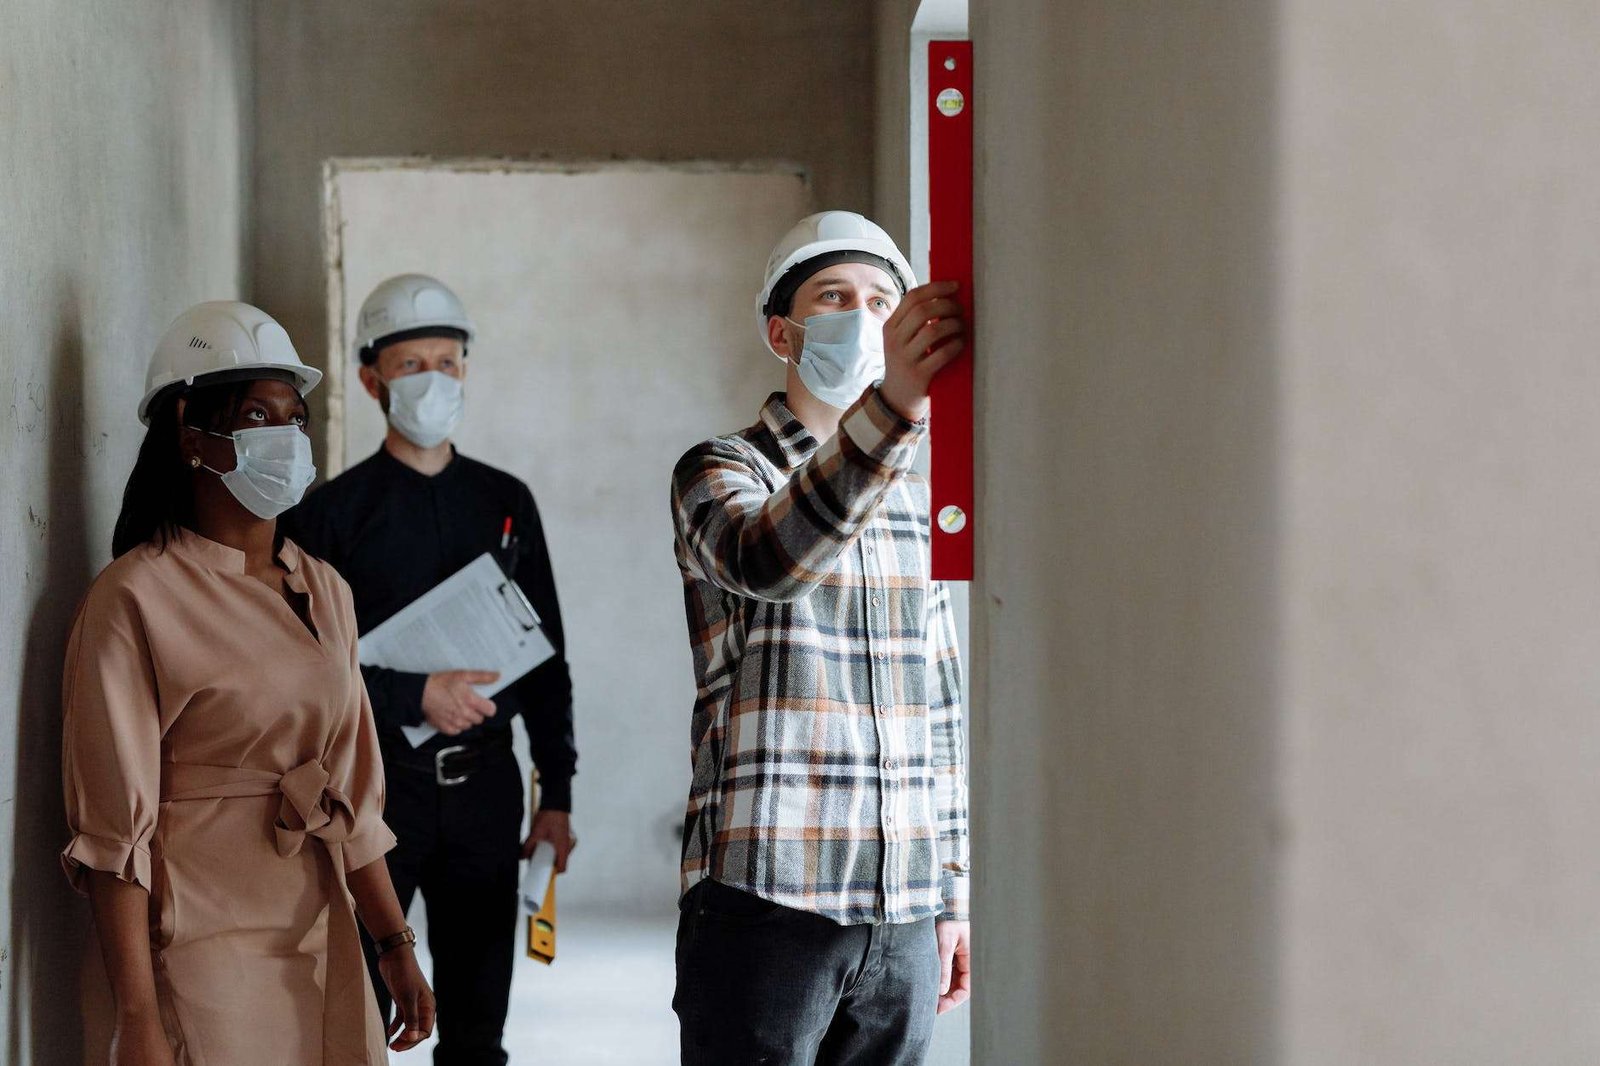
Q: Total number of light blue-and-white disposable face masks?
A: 3